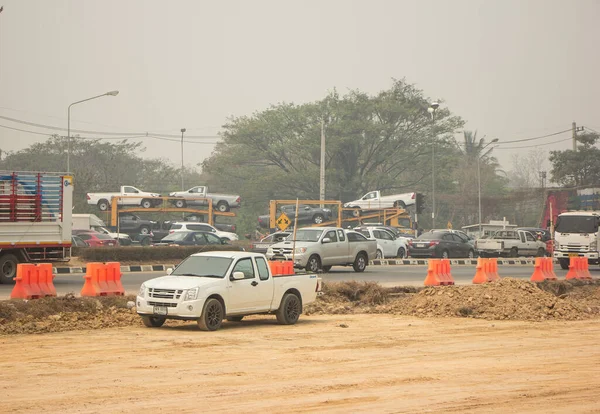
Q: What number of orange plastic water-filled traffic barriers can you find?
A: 7